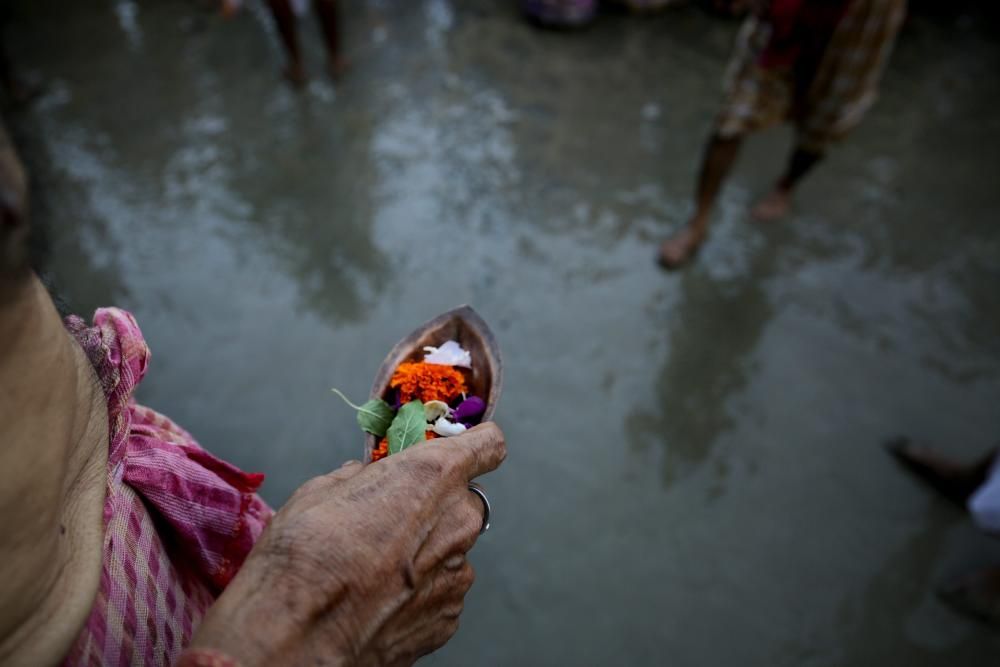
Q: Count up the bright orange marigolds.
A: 2